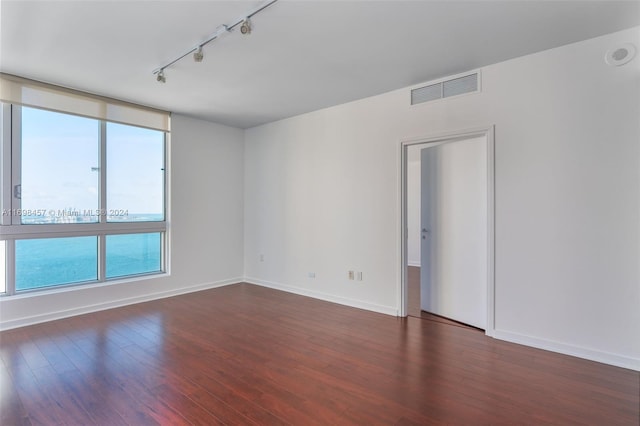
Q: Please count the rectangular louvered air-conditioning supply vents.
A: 1